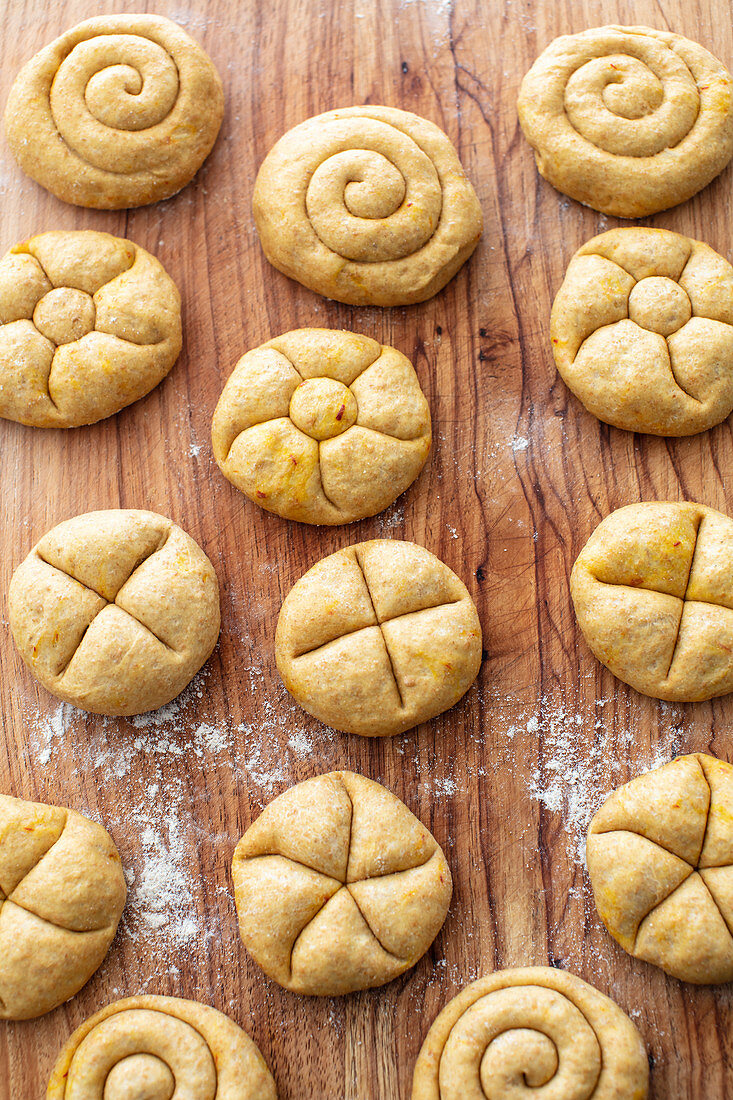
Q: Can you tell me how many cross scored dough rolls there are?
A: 3